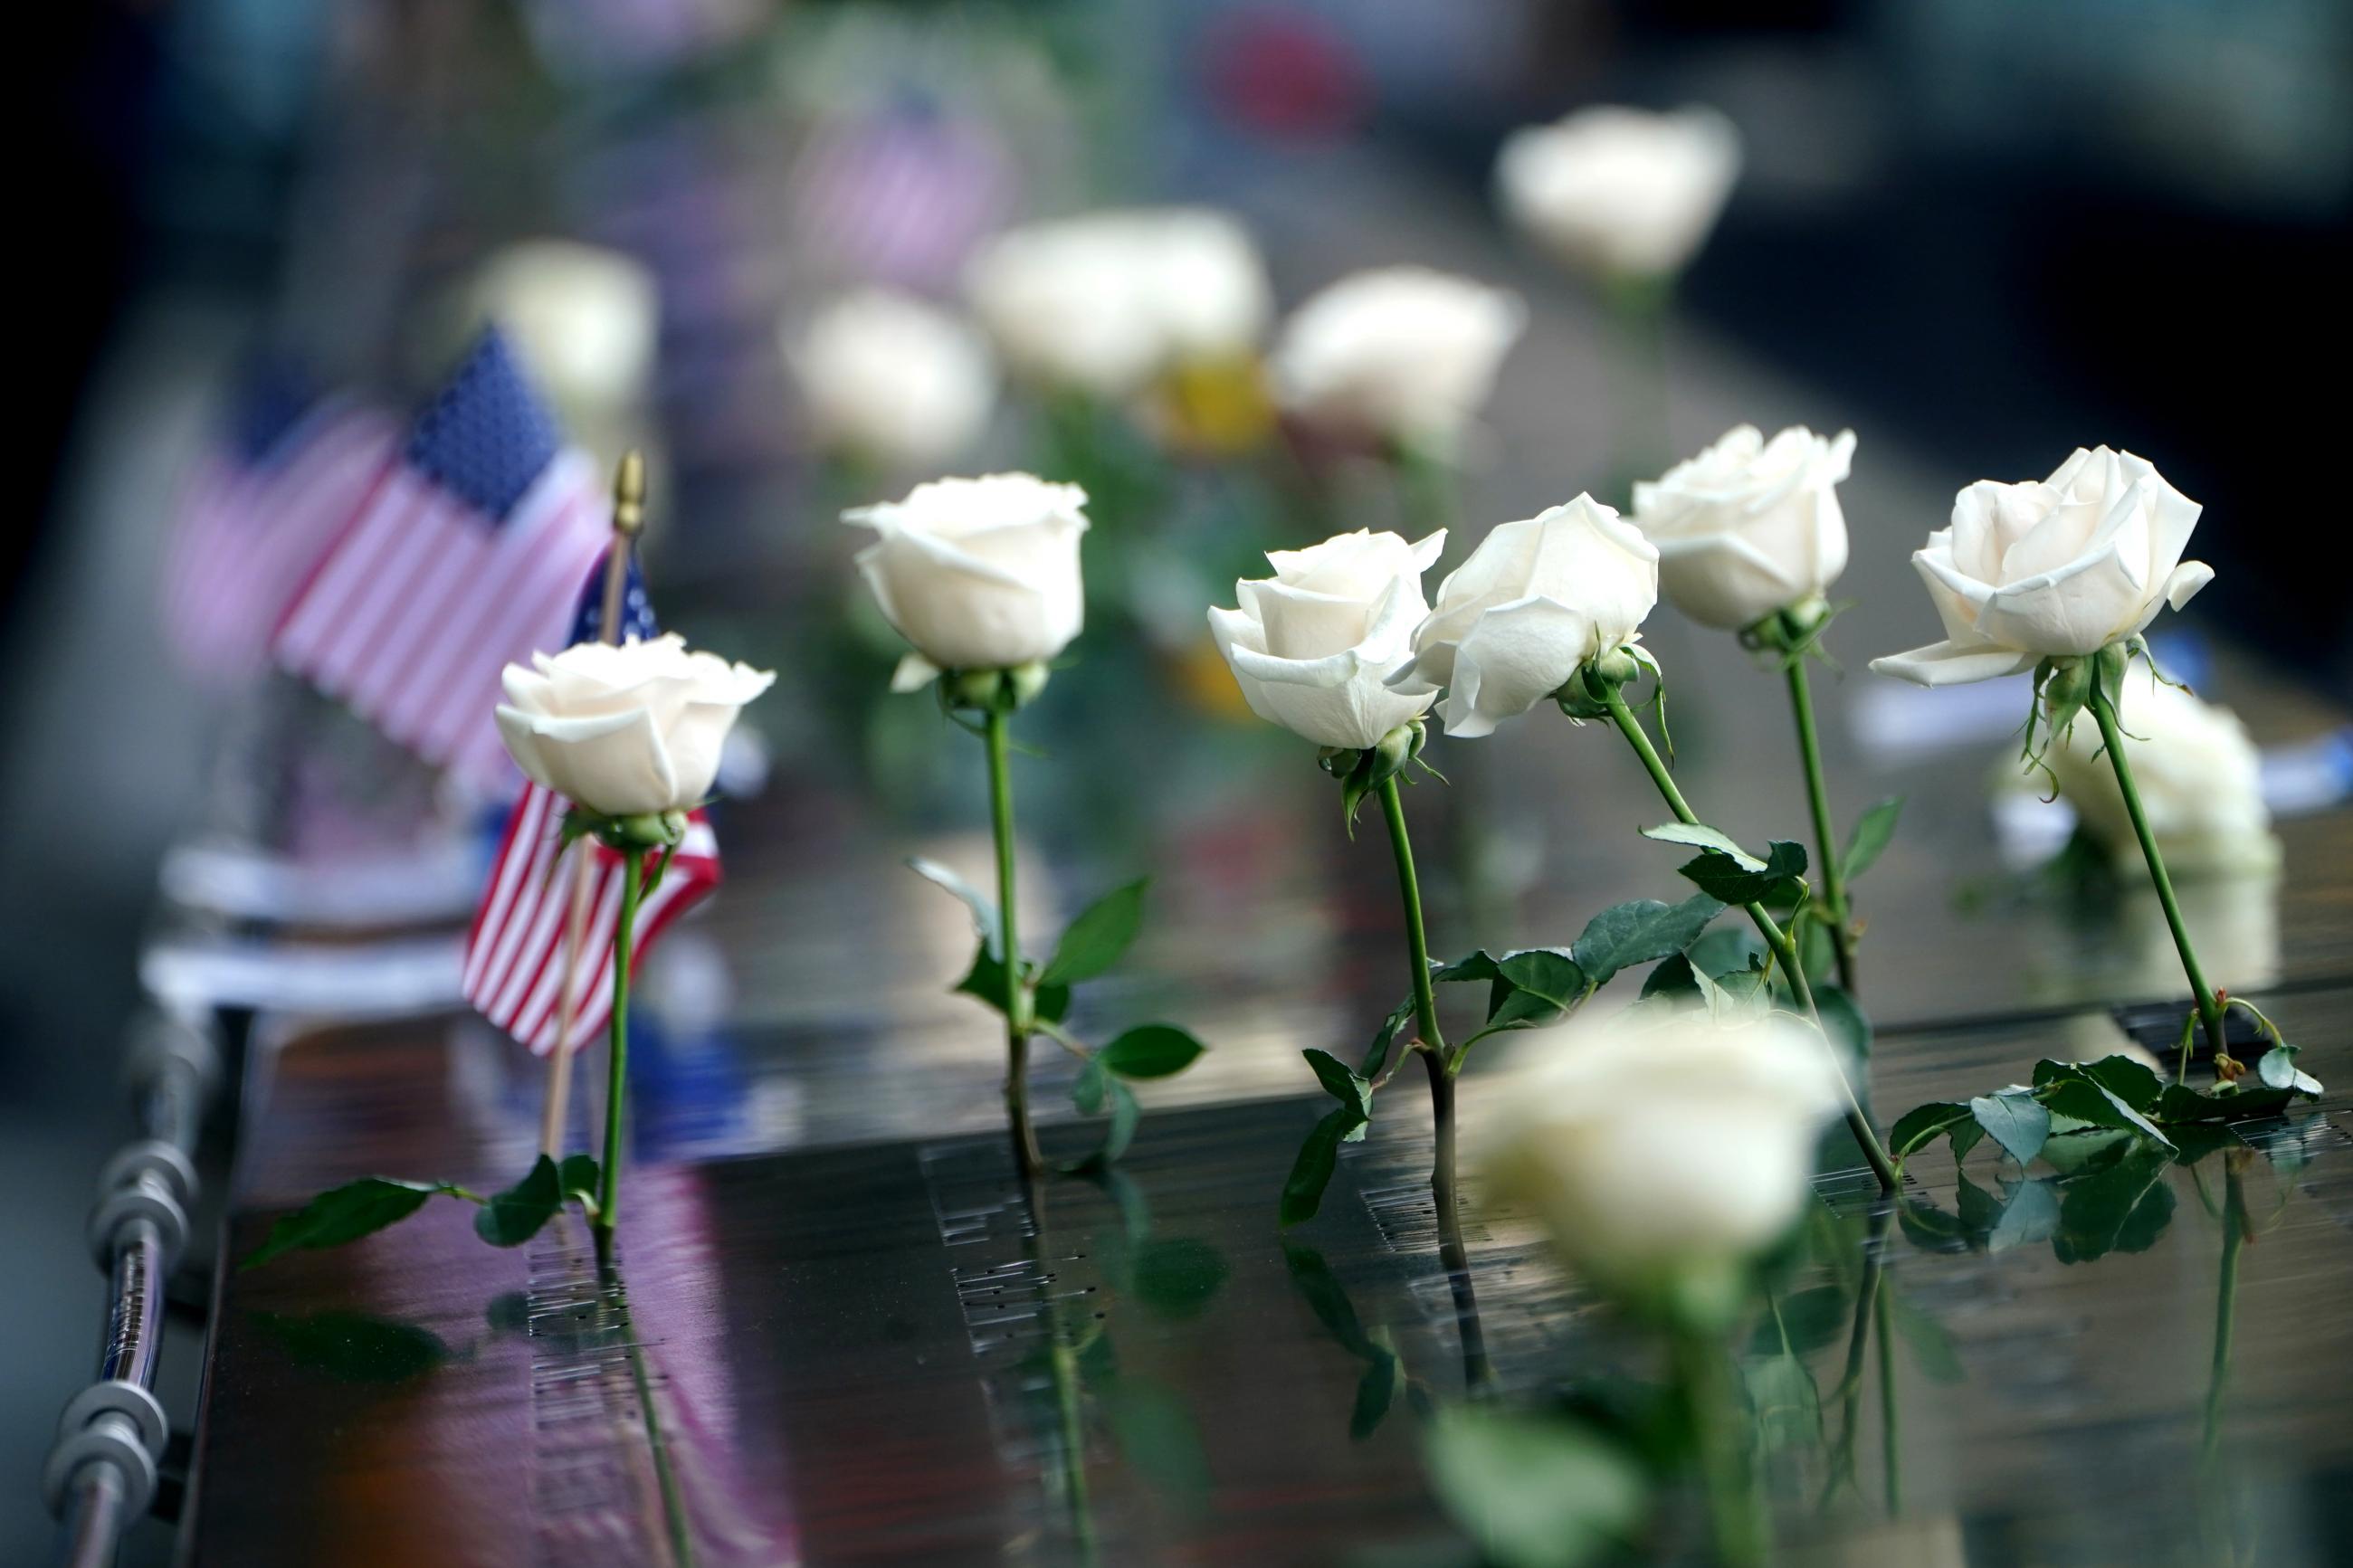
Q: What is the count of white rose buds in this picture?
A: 14